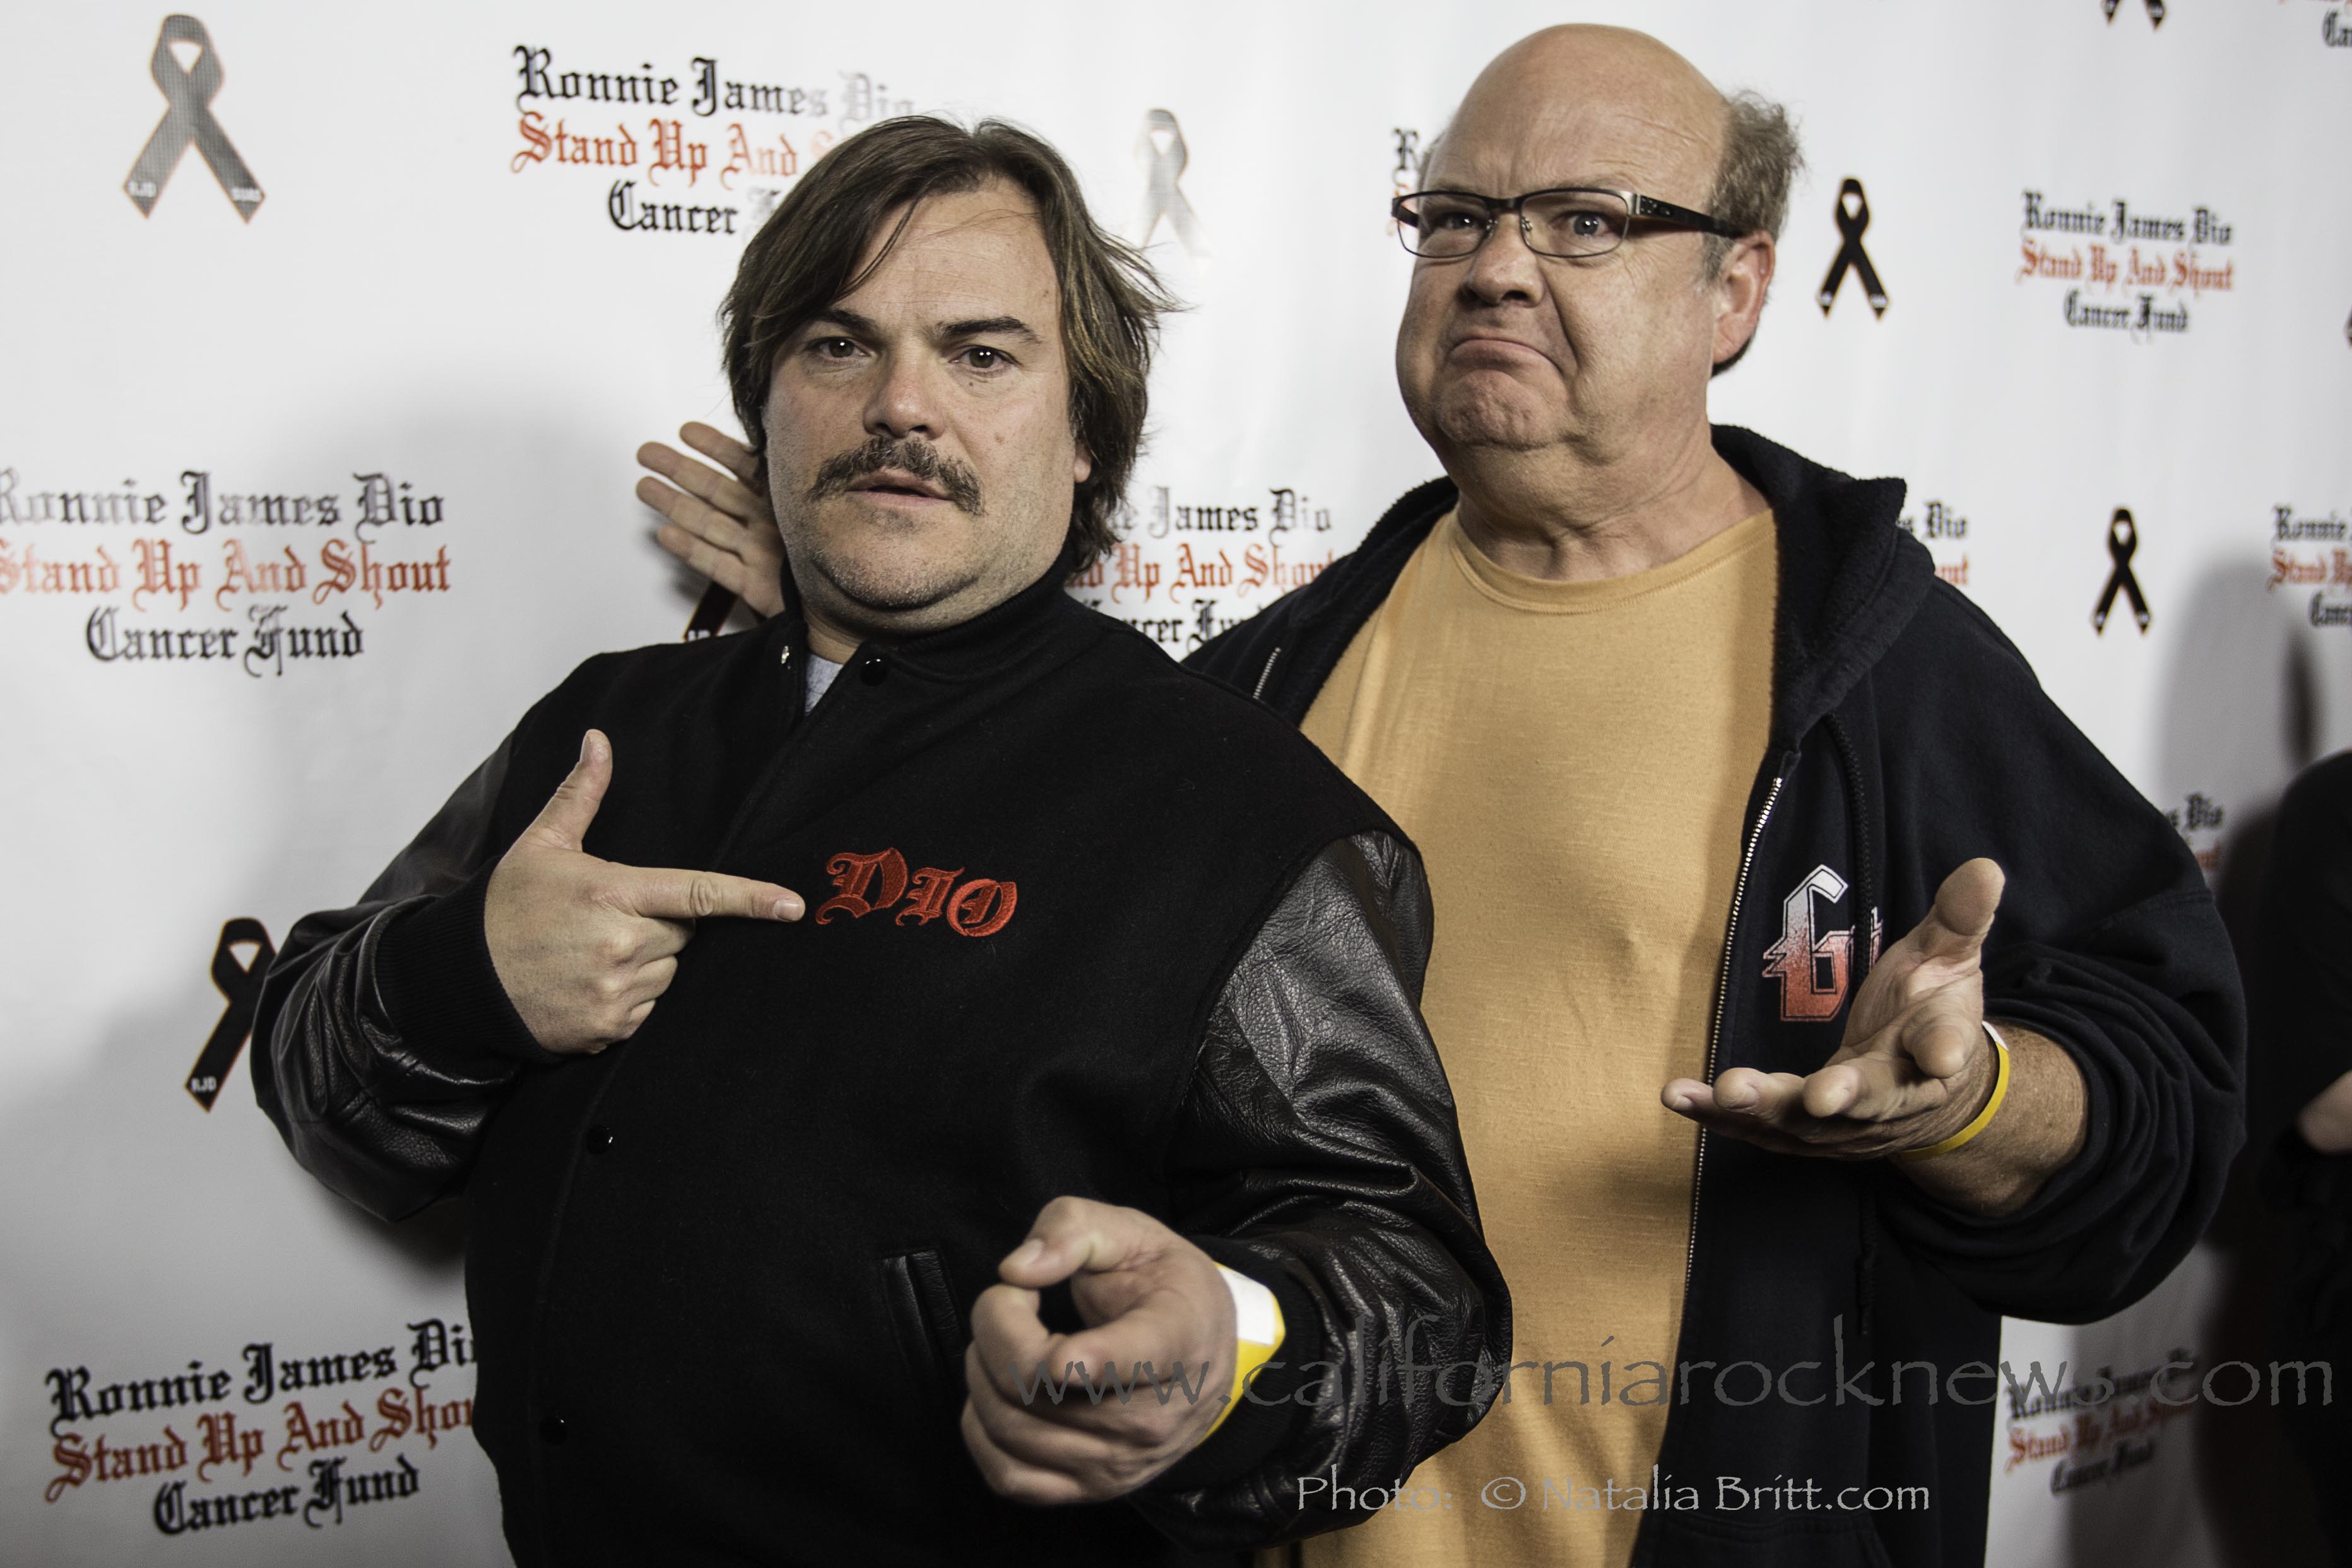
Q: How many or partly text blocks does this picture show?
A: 11